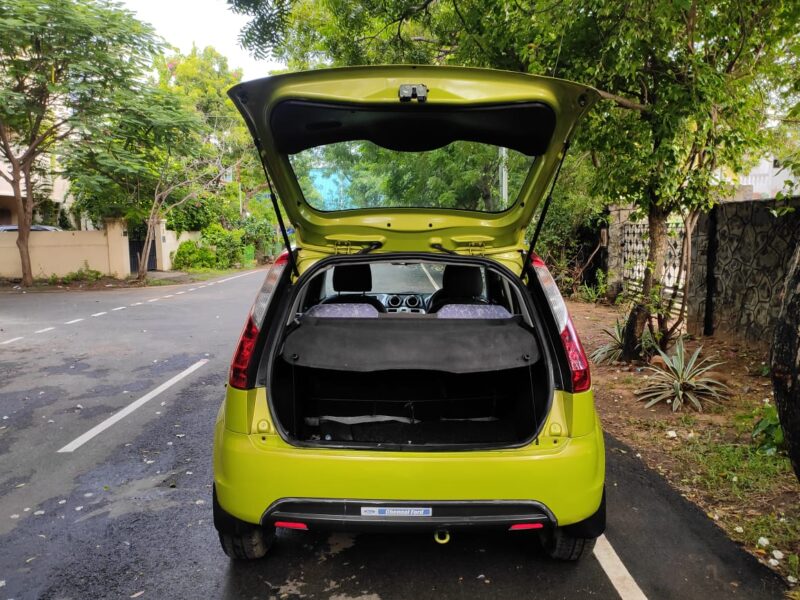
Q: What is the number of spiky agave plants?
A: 2